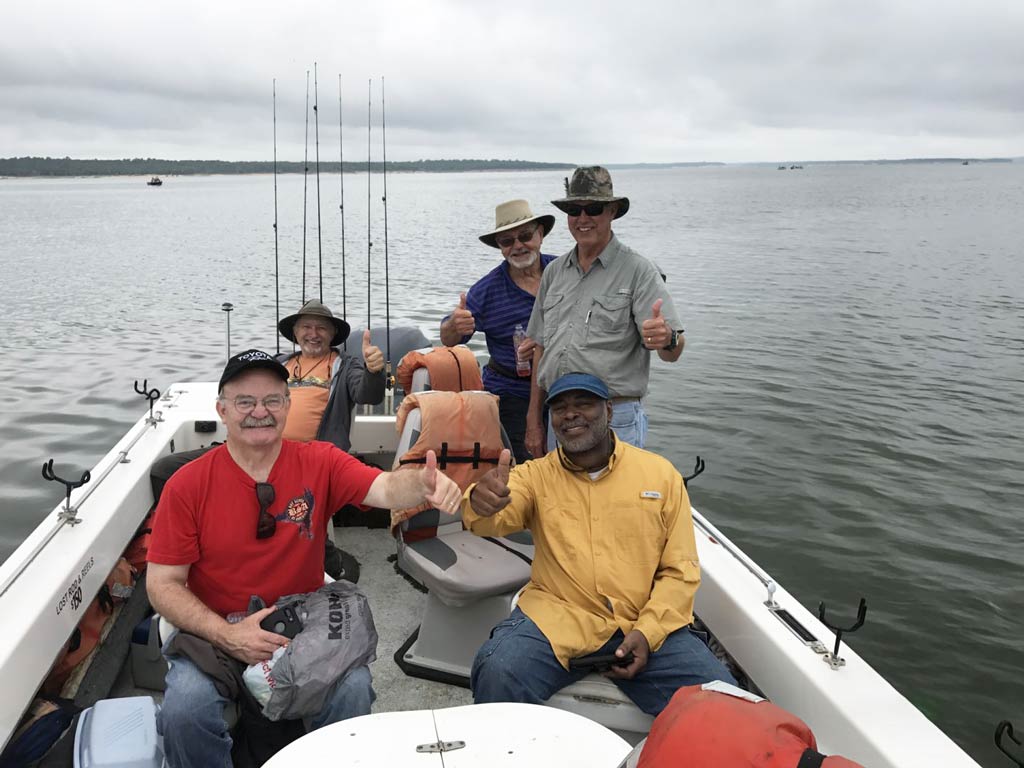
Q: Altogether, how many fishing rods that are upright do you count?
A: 6